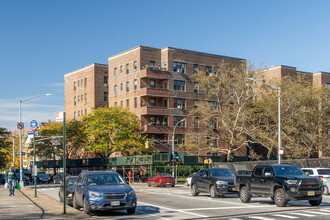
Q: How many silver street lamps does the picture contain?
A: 3